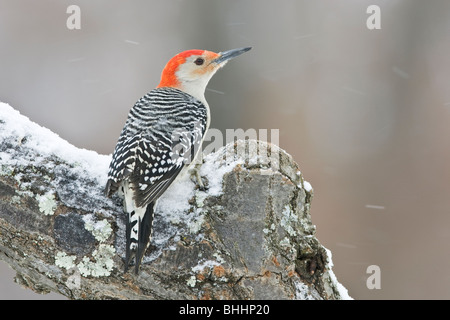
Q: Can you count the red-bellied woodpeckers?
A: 1